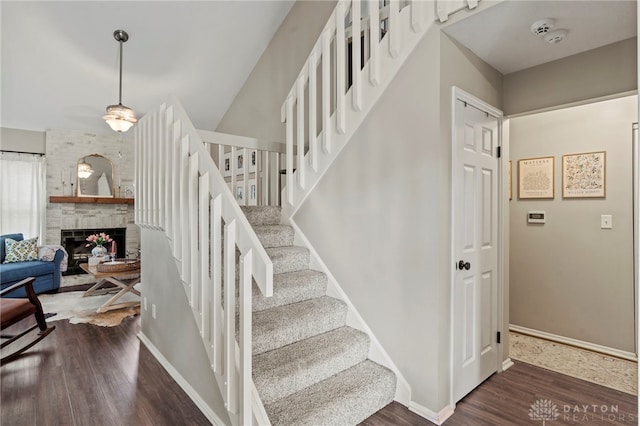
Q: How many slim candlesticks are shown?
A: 3